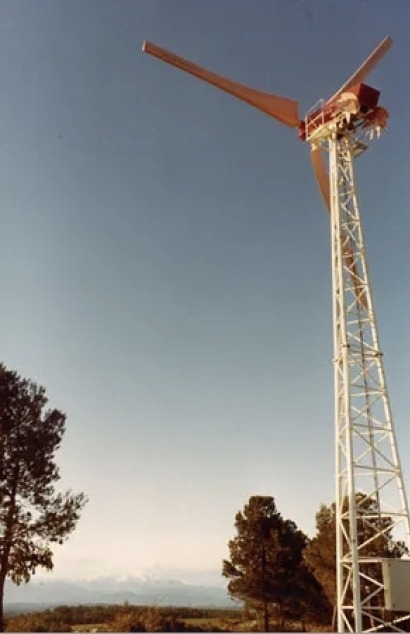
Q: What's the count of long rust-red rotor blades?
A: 3